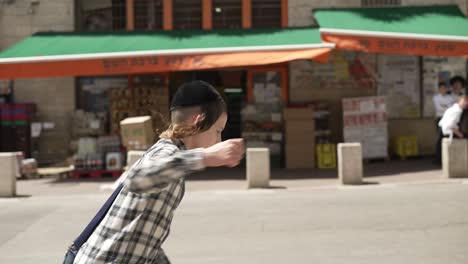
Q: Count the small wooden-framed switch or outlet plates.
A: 0